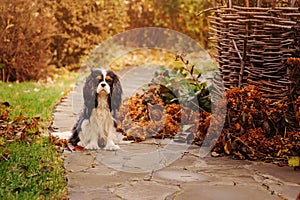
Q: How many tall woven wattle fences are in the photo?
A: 1